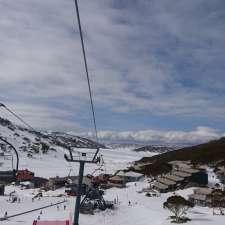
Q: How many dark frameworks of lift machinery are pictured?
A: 1